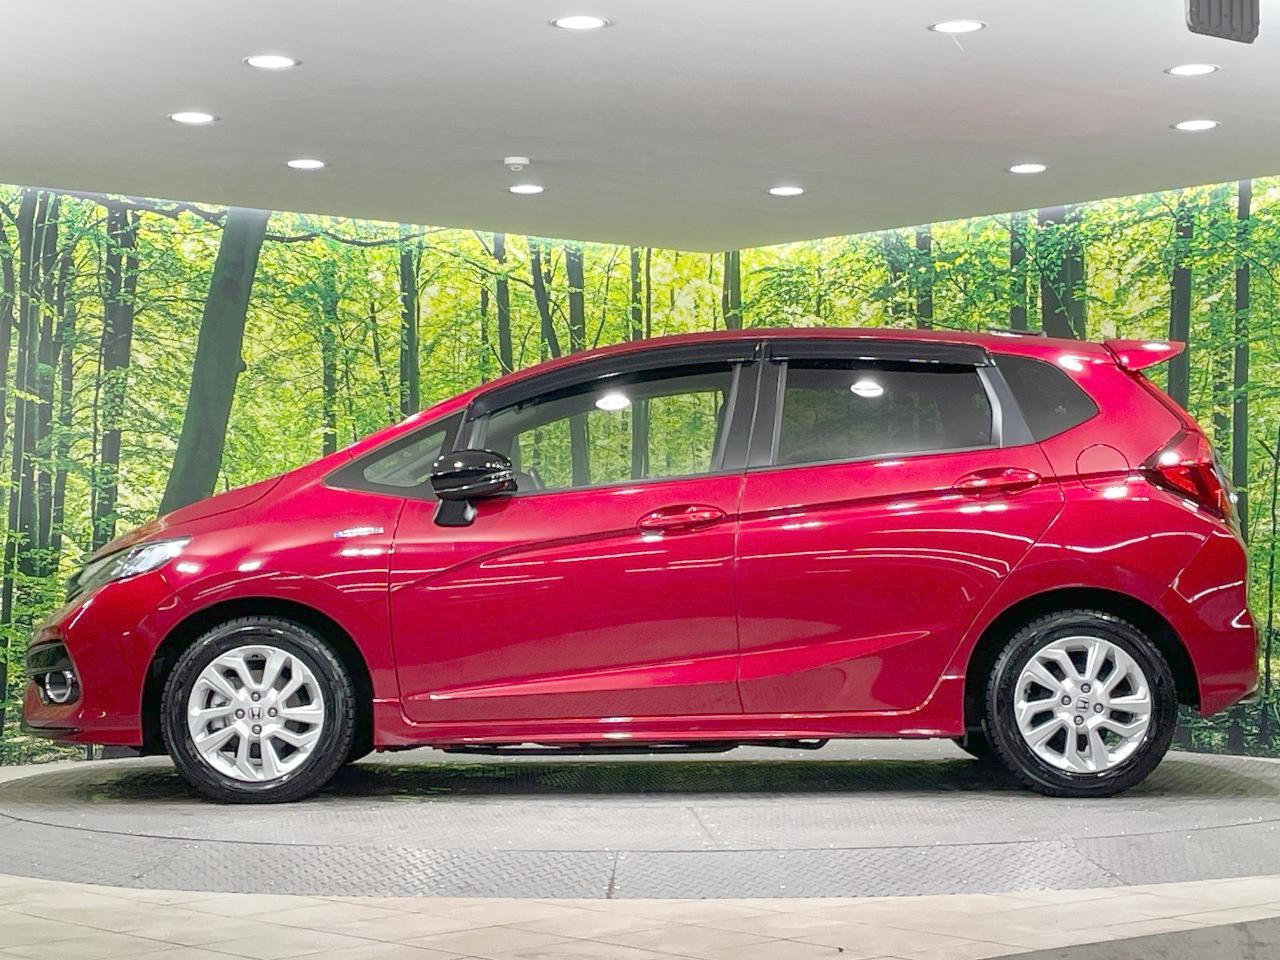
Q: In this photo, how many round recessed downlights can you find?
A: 10